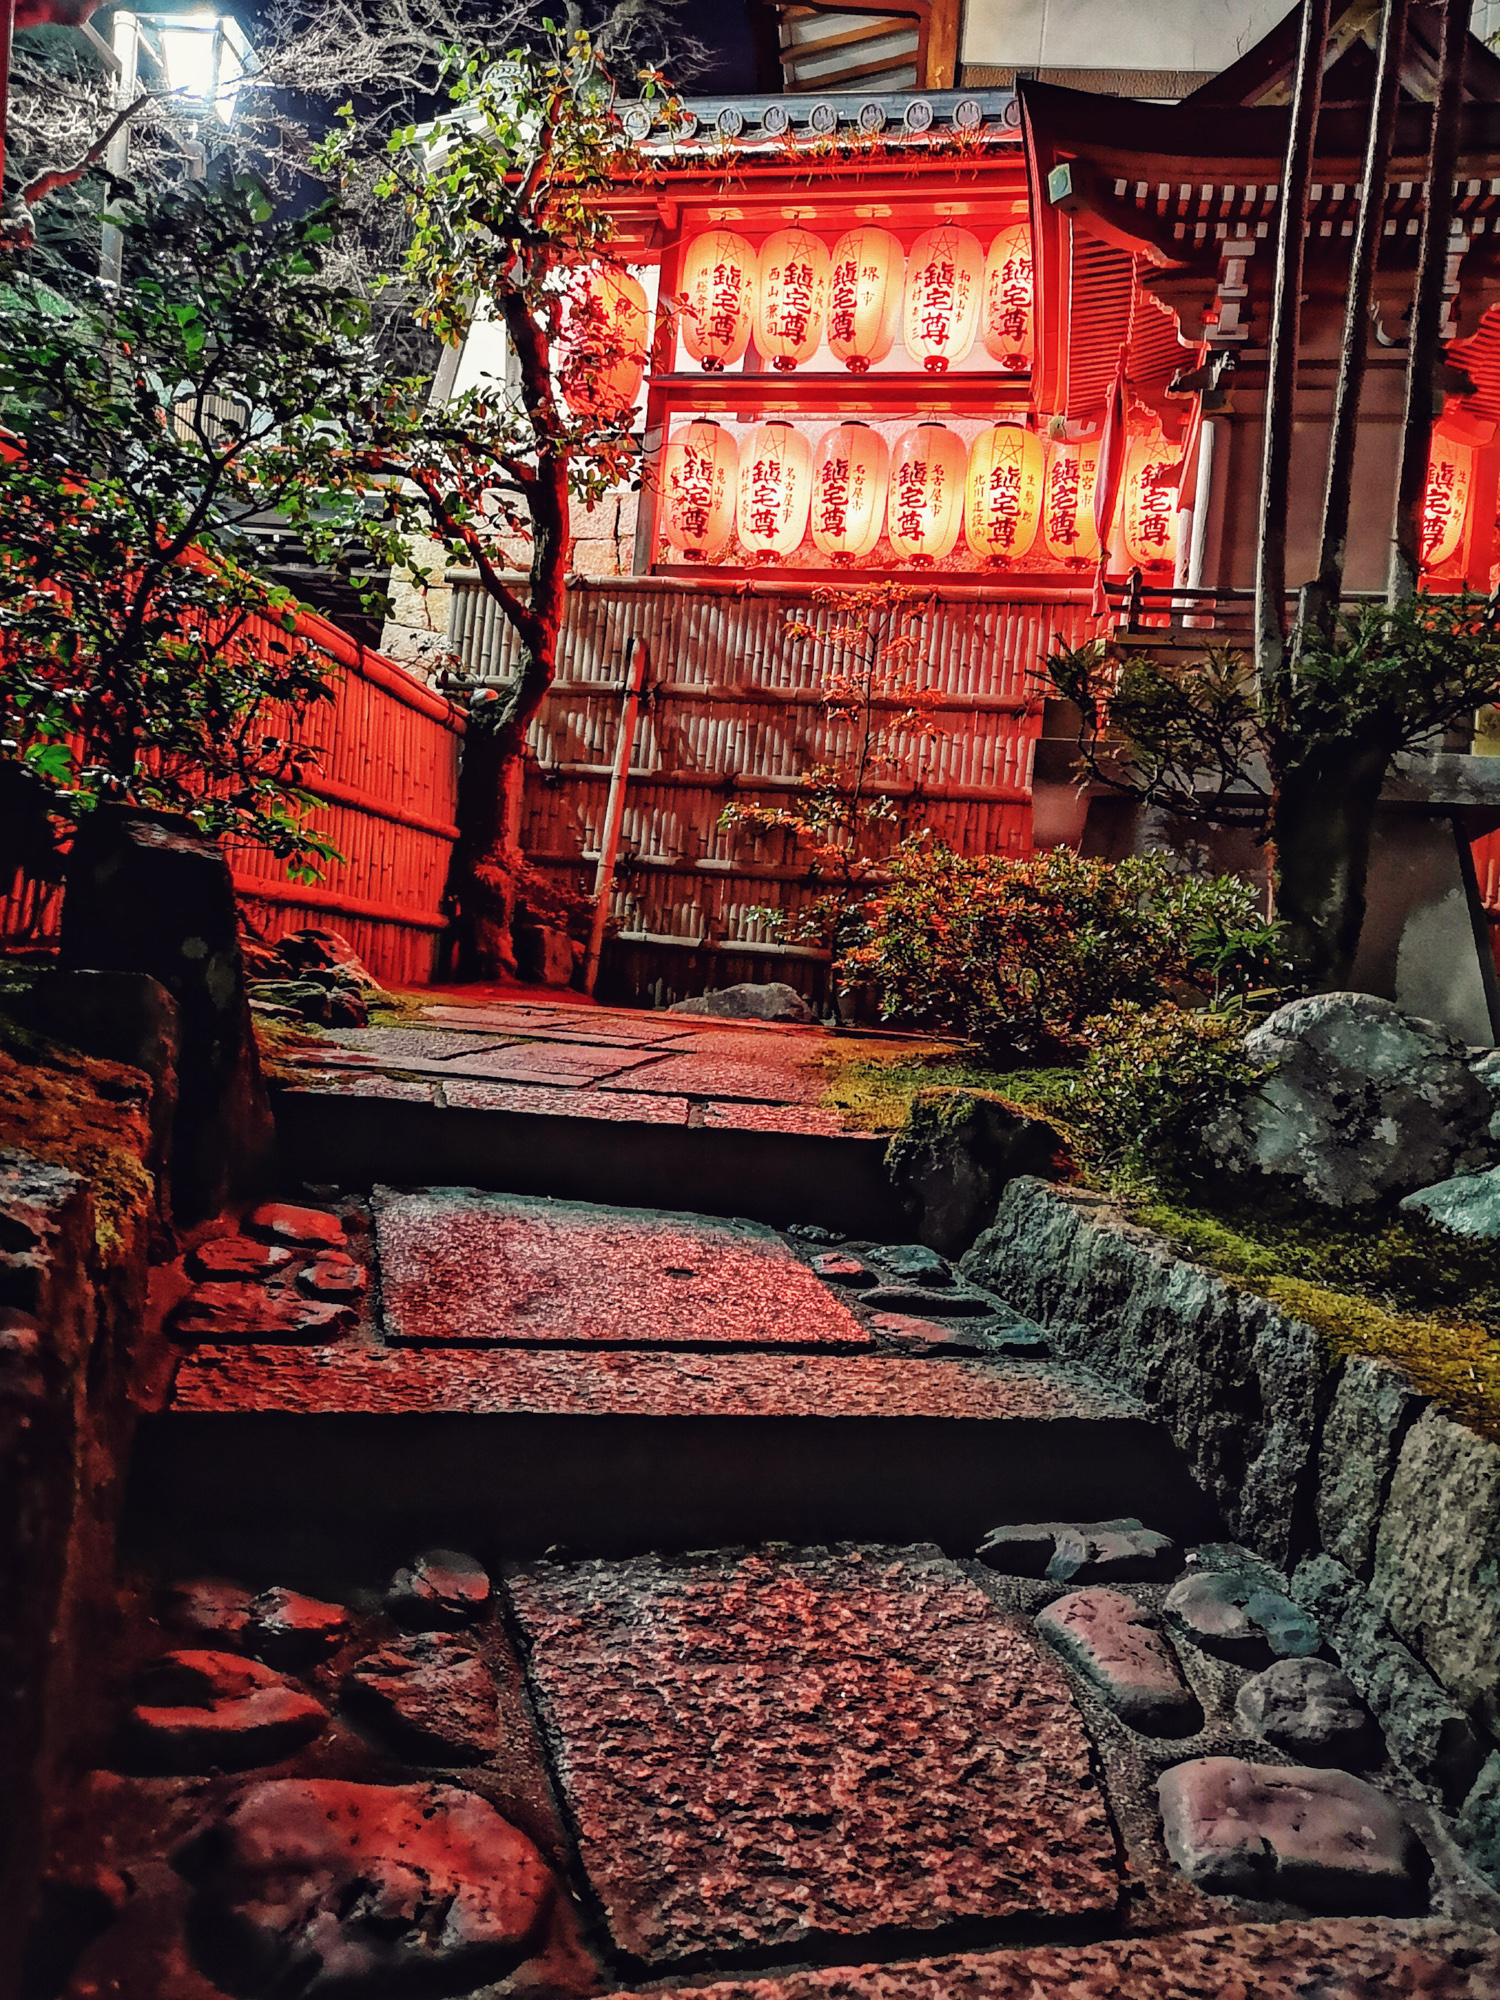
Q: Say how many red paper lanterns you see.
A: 14